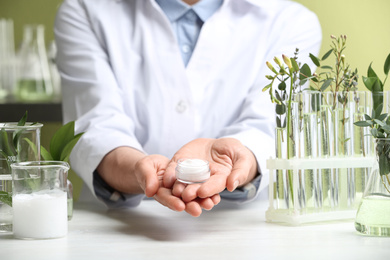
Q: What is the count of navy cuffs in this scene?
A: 2